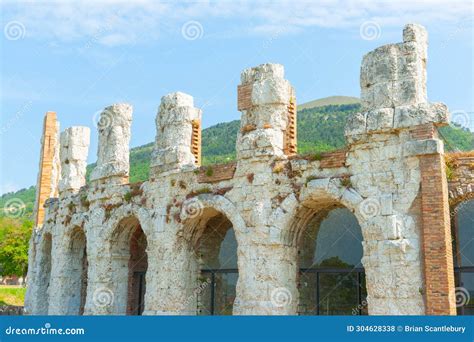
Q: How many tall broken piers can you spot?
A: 6